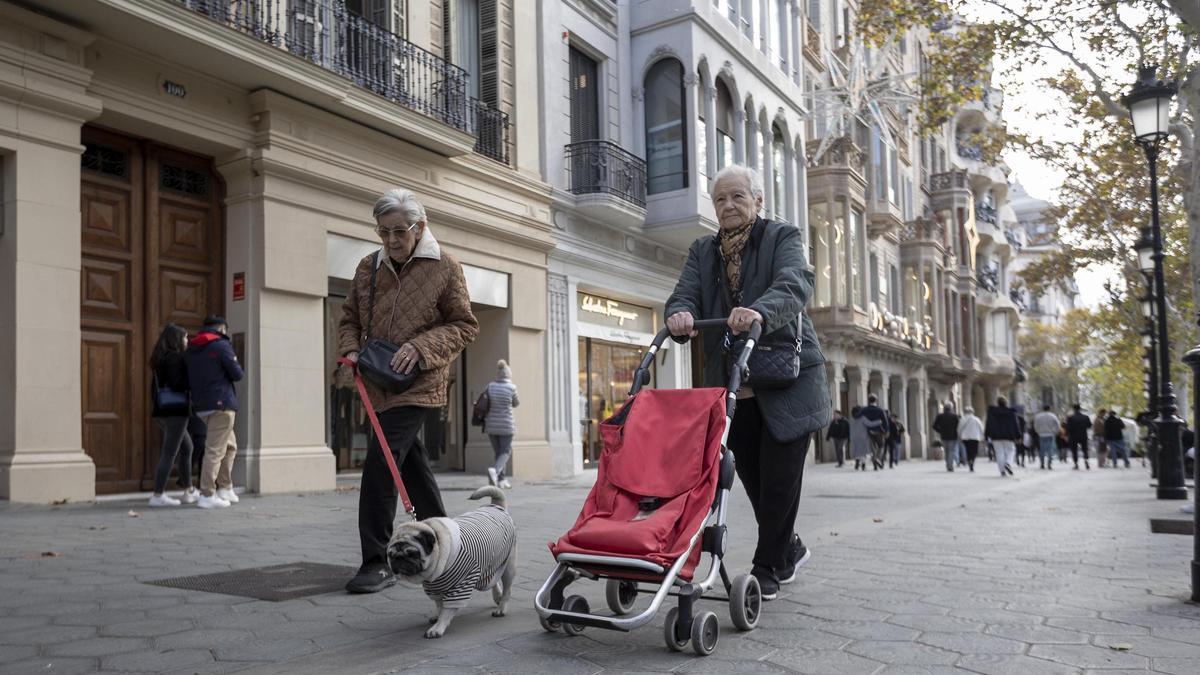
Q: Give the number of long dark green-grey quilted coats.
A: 1